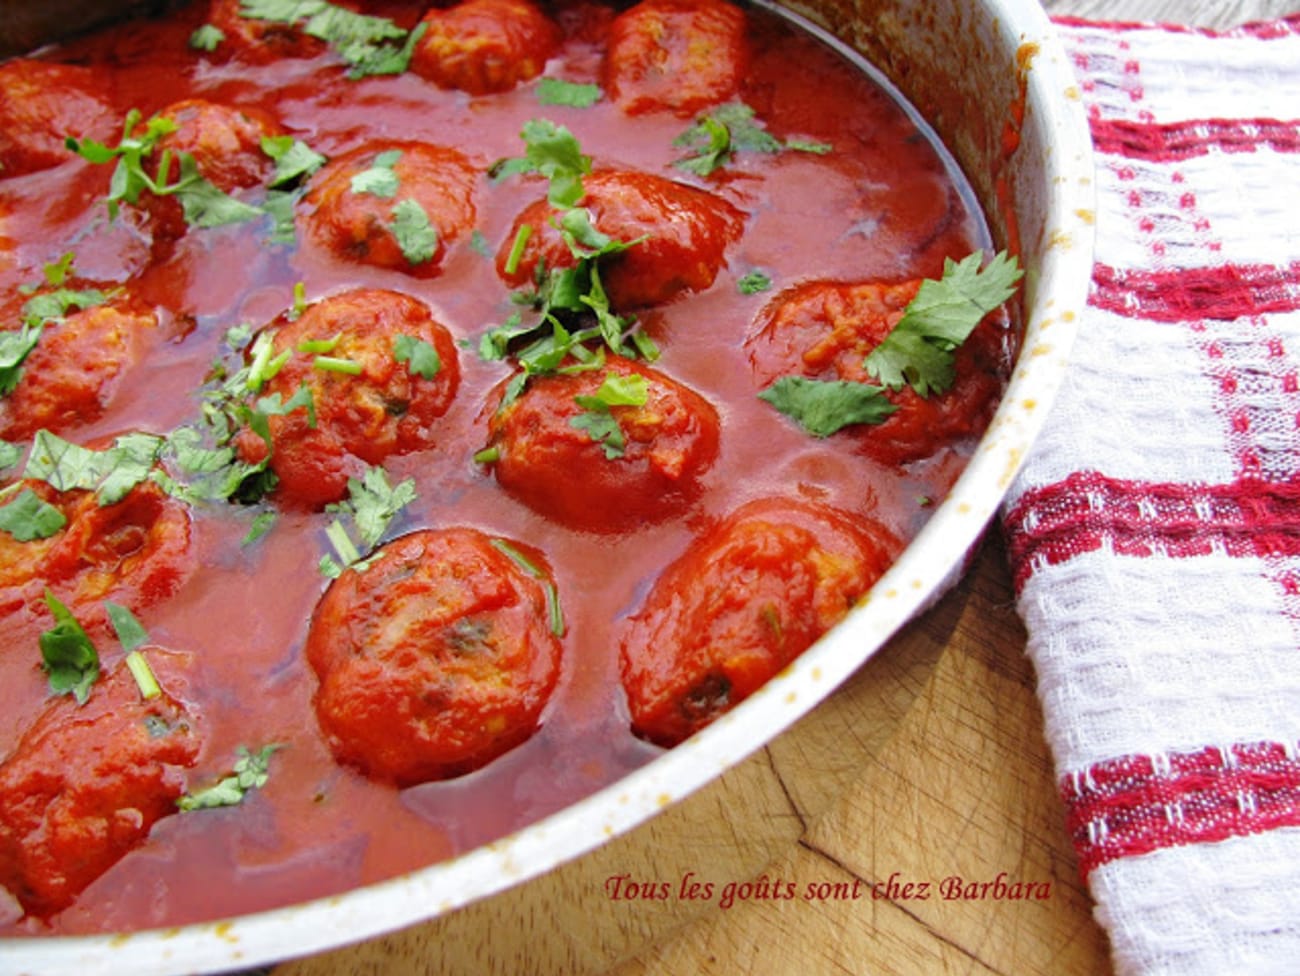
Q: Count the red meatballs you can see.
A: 15